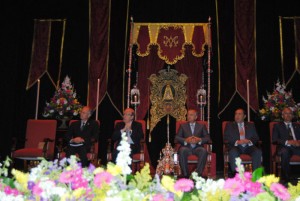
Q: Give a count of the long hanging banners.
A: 4